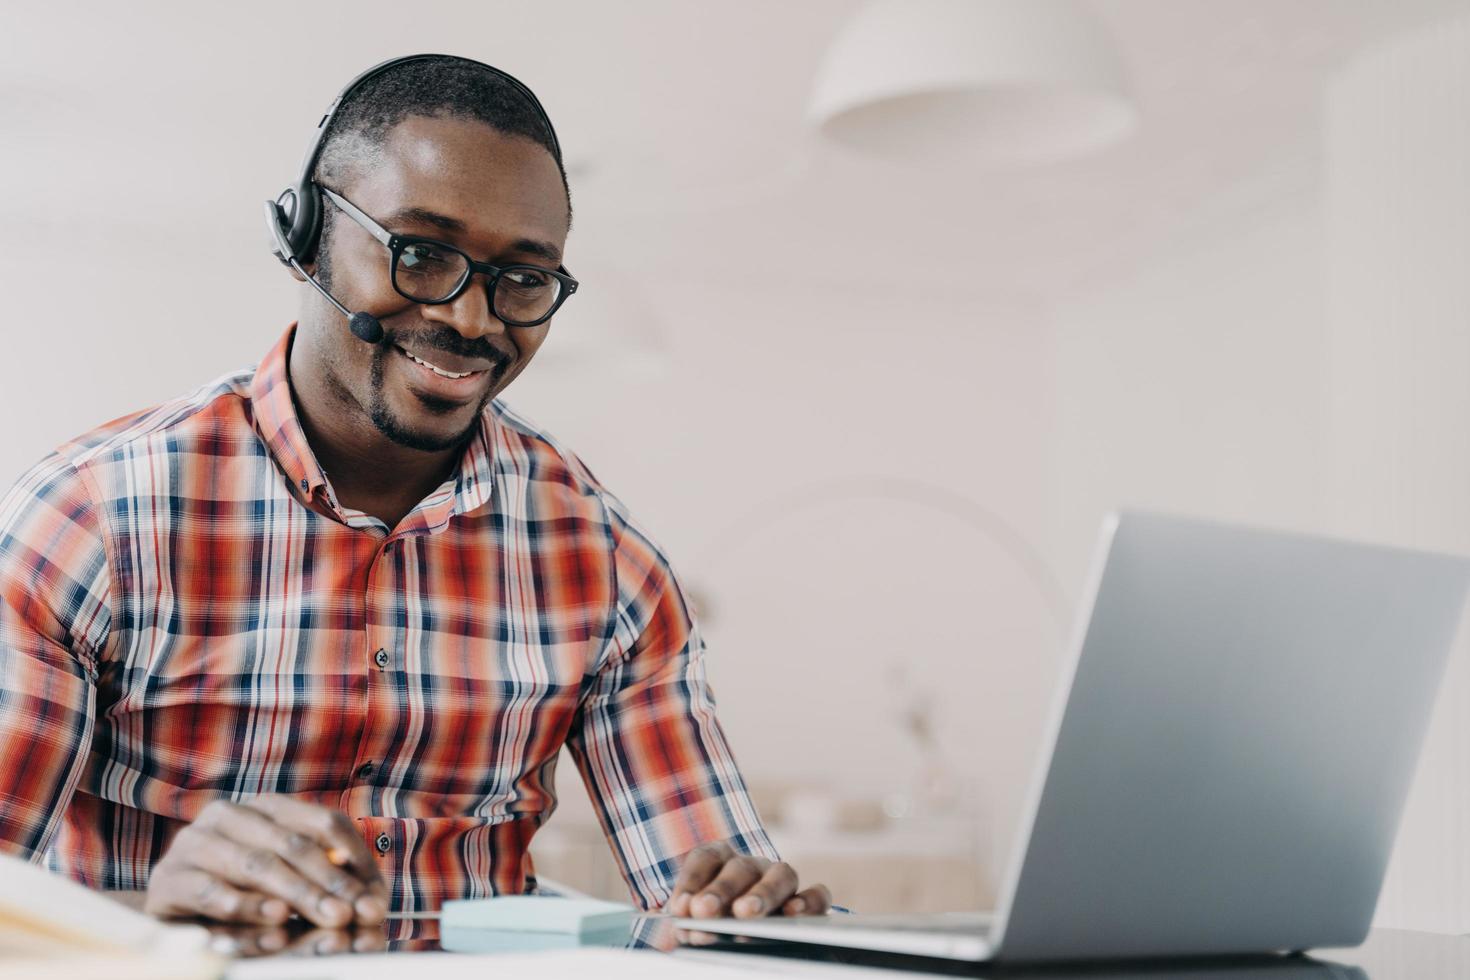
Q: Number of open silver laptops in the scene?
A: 1